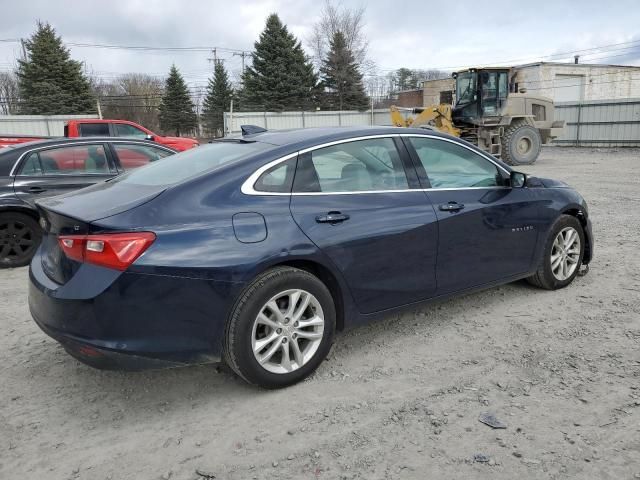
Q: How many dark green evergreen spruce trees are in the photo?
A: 5